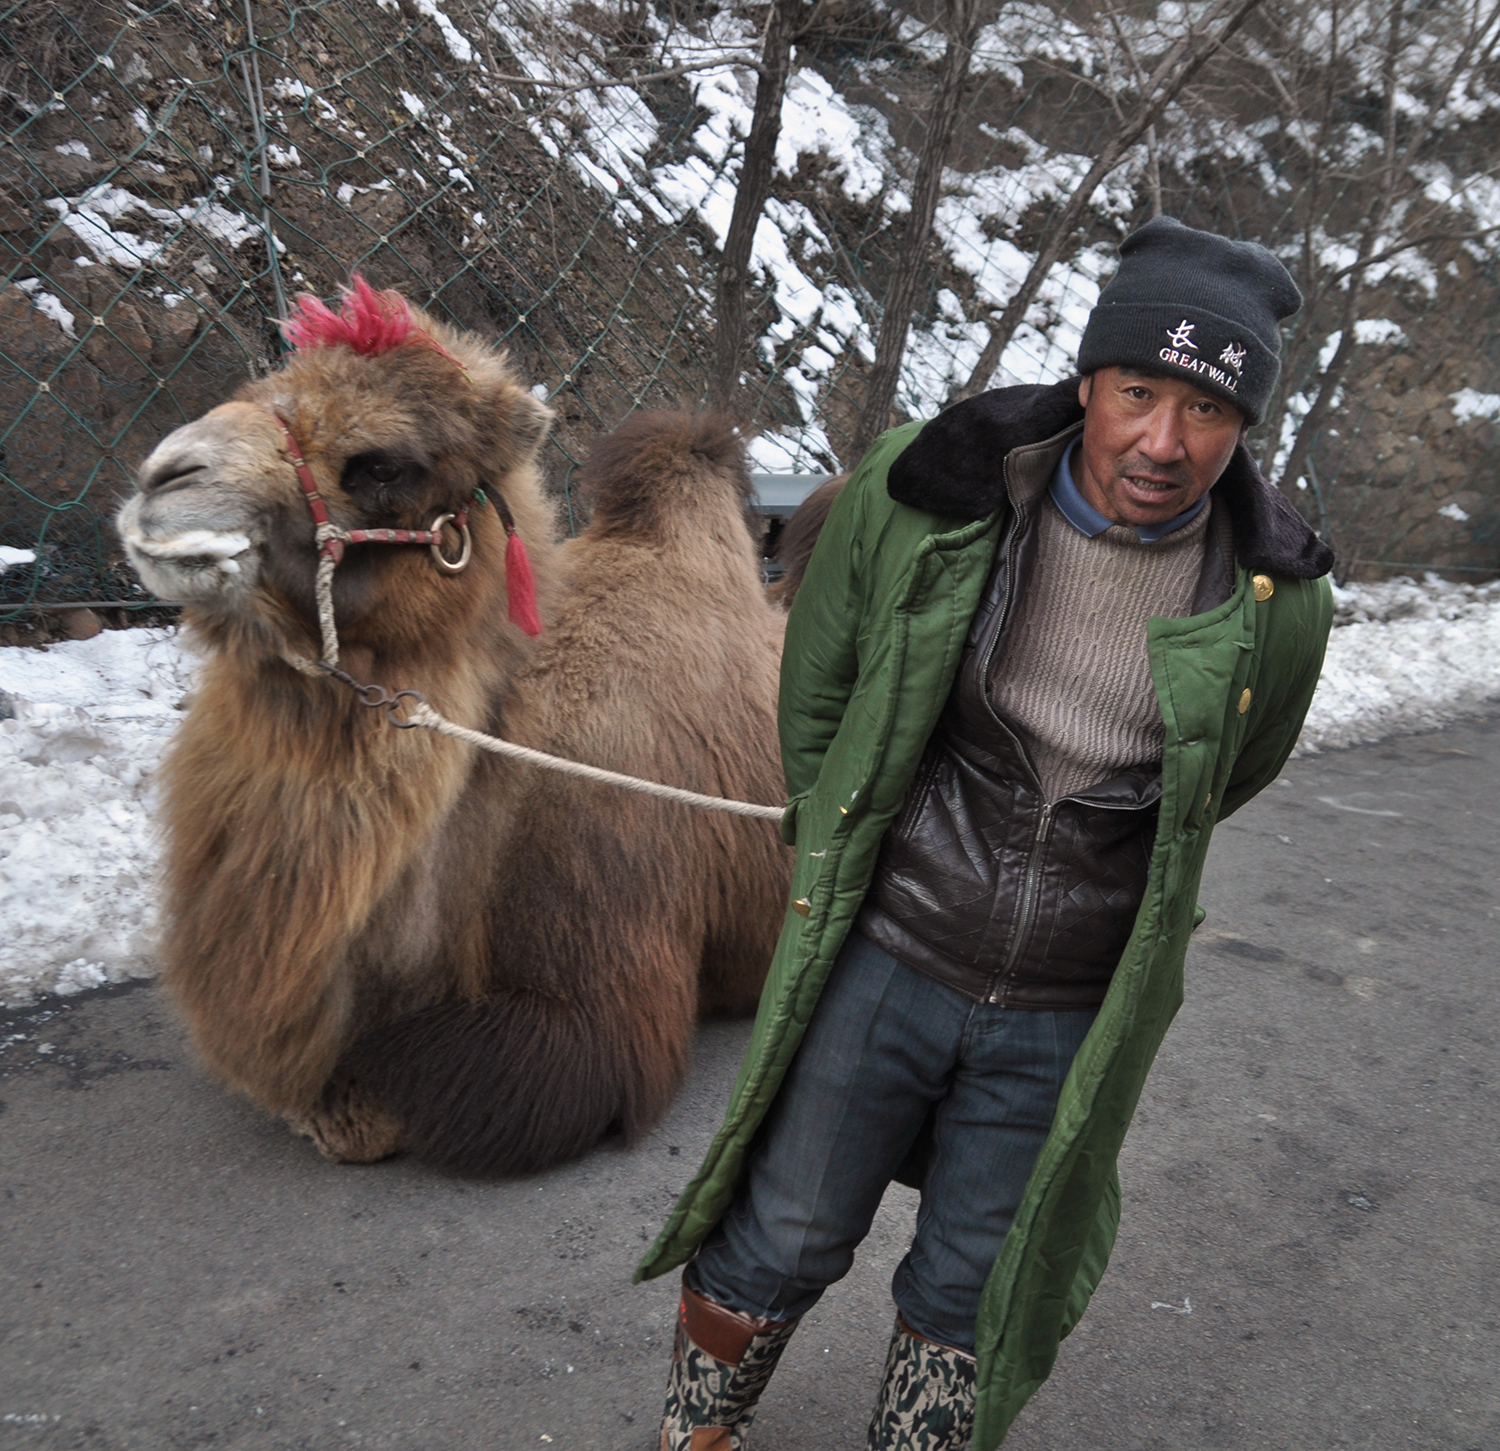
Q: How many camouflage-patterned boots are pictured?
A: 2